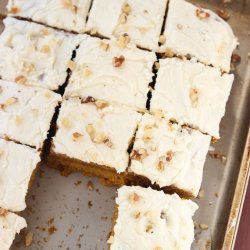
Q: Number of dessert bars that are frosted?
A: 12